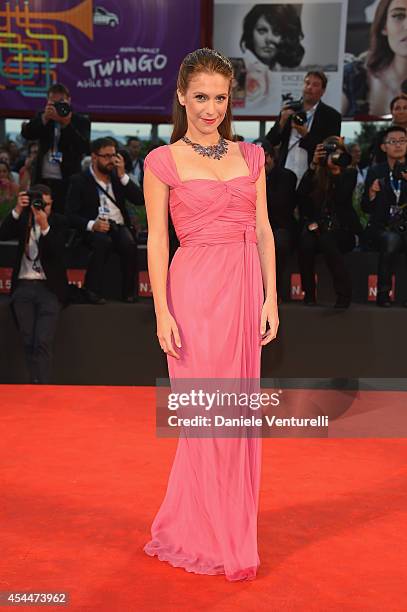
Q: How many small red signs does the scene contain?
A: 5